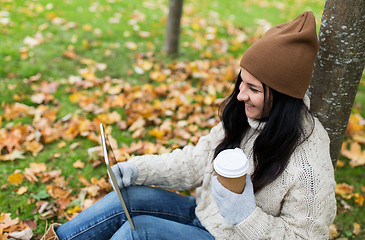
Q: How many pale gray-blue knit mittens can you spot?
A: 2